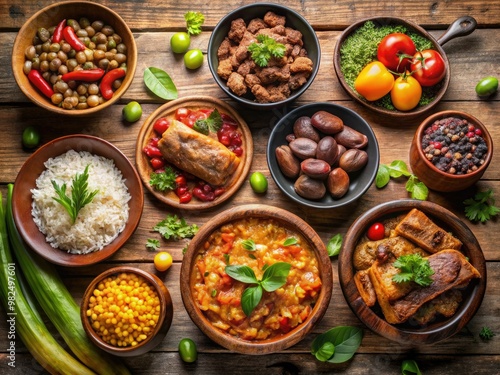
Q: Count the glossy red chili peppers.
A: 5